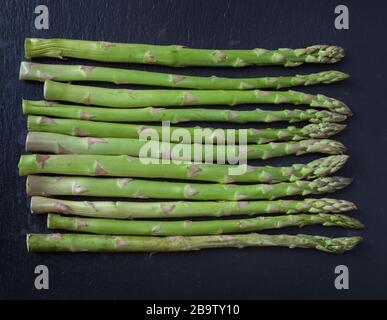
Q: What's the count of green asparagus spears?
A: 11